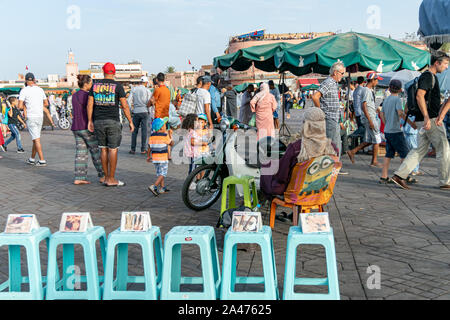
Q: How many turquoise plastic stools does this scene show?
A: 6